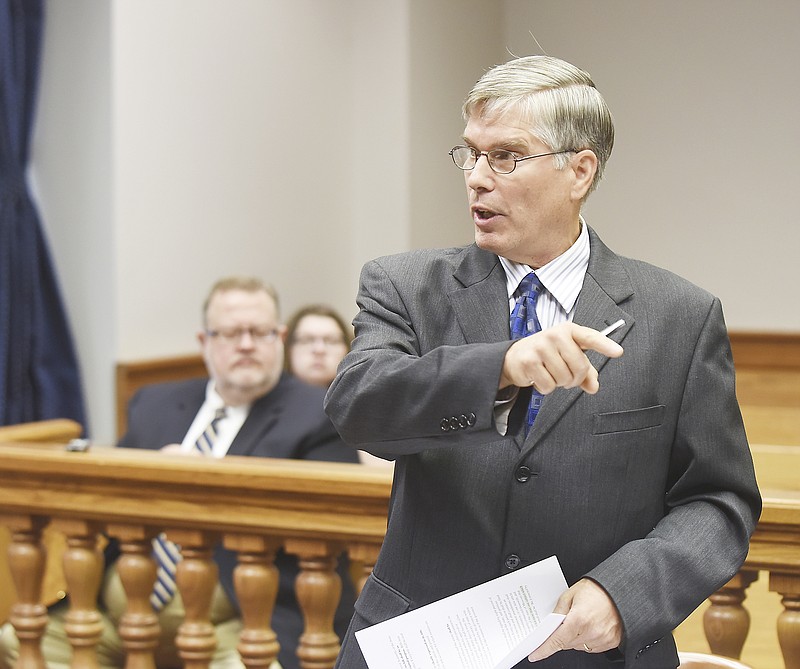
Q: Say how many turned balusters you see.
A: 9